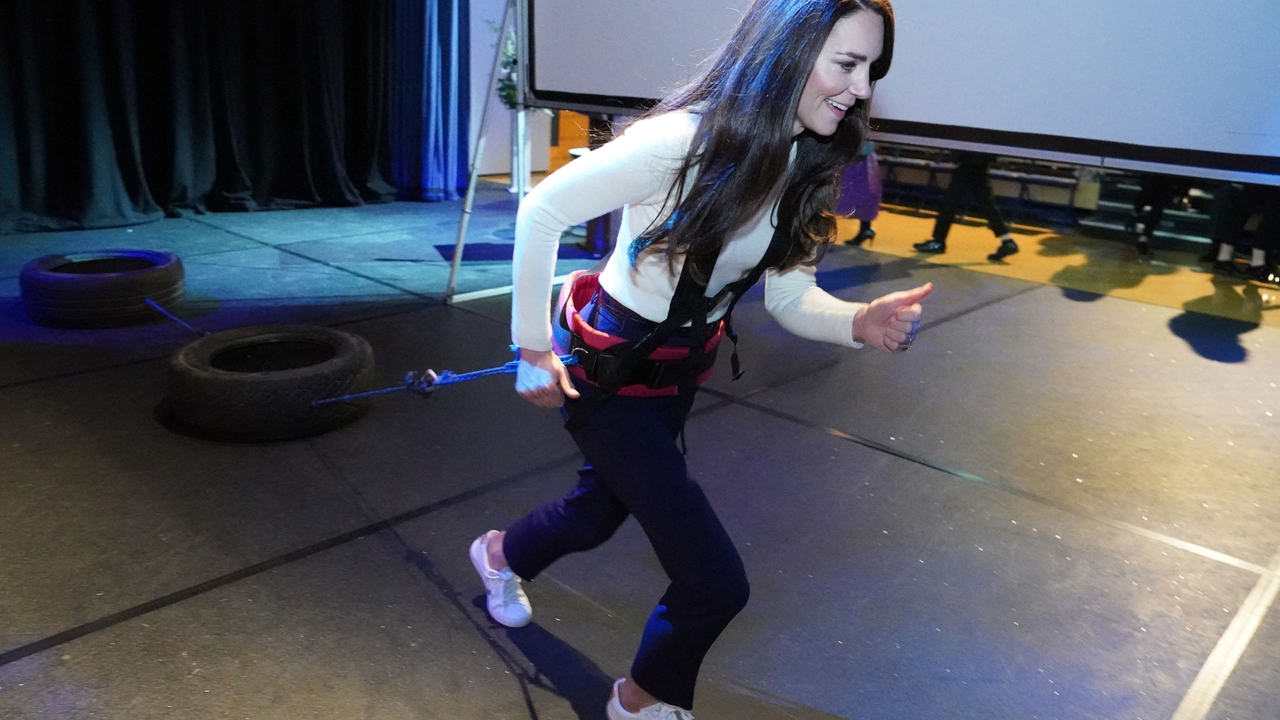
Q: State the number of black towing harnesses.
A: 1